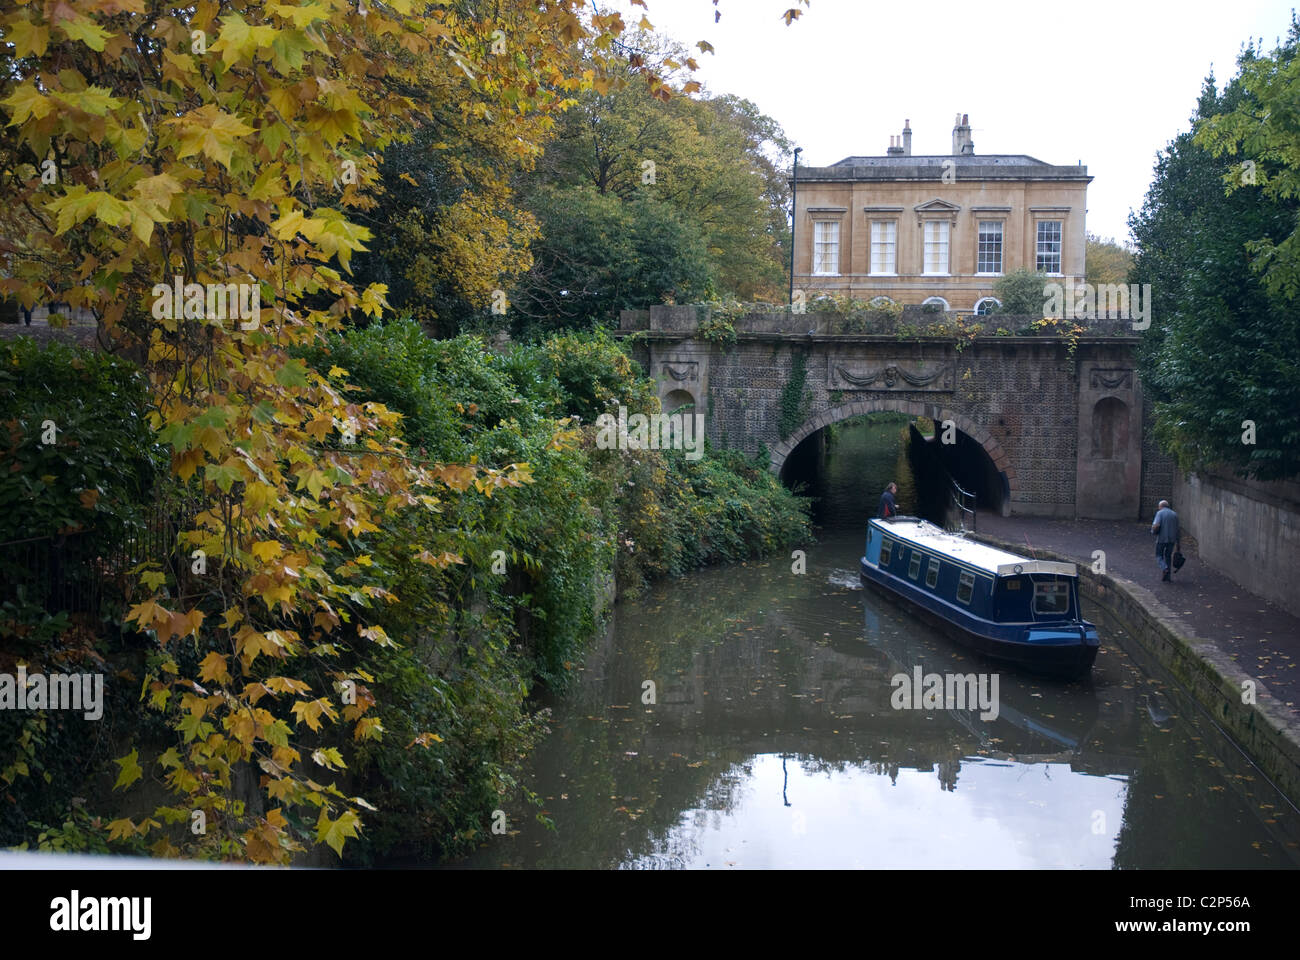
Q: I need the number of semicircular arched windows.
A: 4